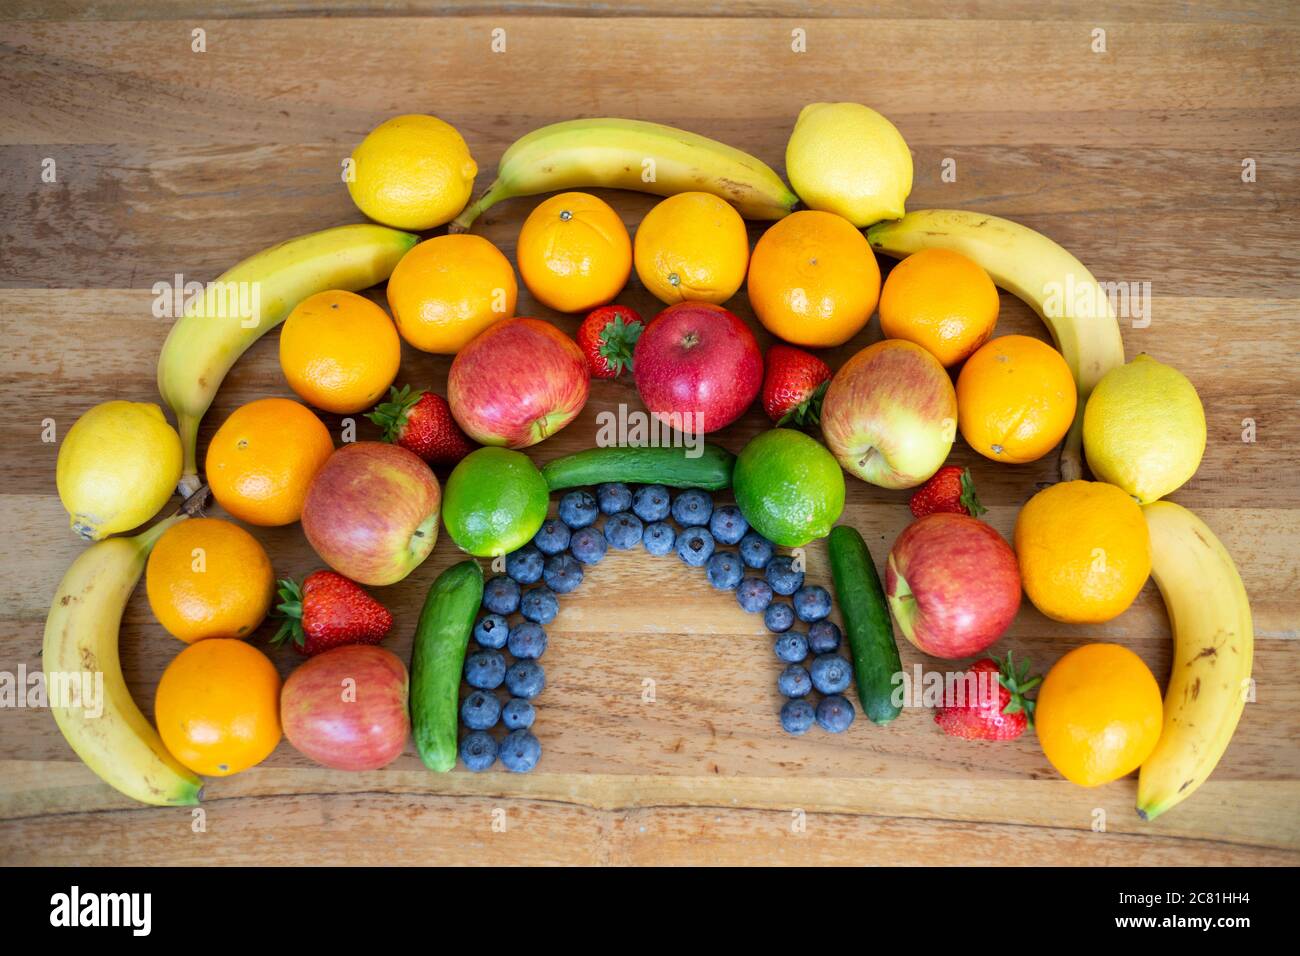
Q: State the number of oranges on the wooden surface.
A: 12